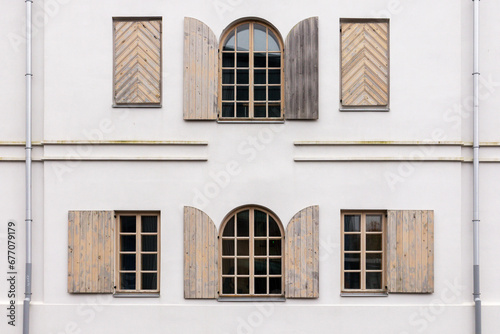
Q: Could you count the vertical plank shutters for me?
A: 6